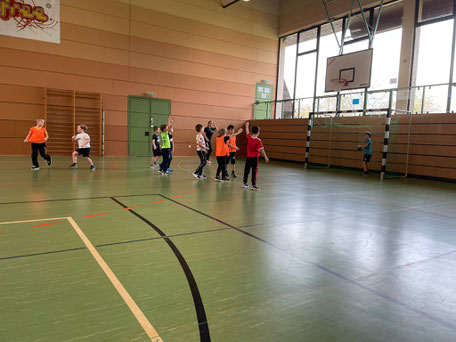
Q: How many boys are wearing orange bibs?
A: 3